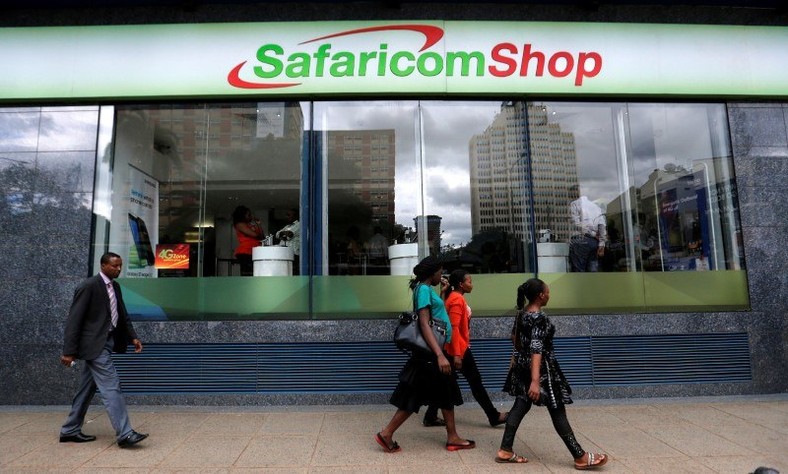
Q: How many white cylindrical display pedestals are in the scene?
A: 3